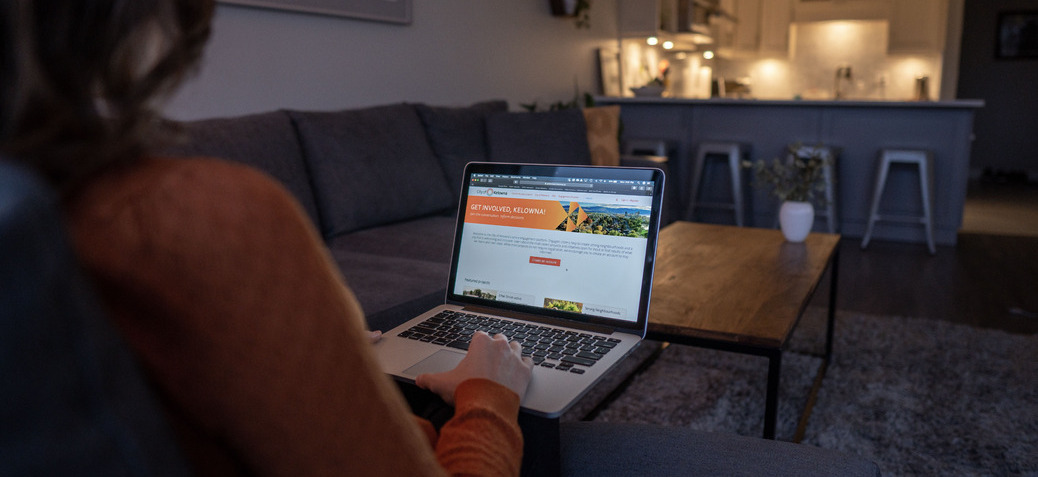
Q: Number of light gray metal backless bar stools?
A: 4